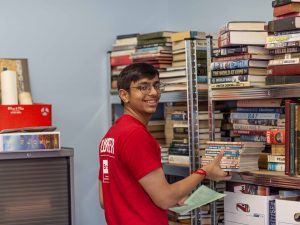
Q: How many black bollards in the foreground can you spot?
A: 0